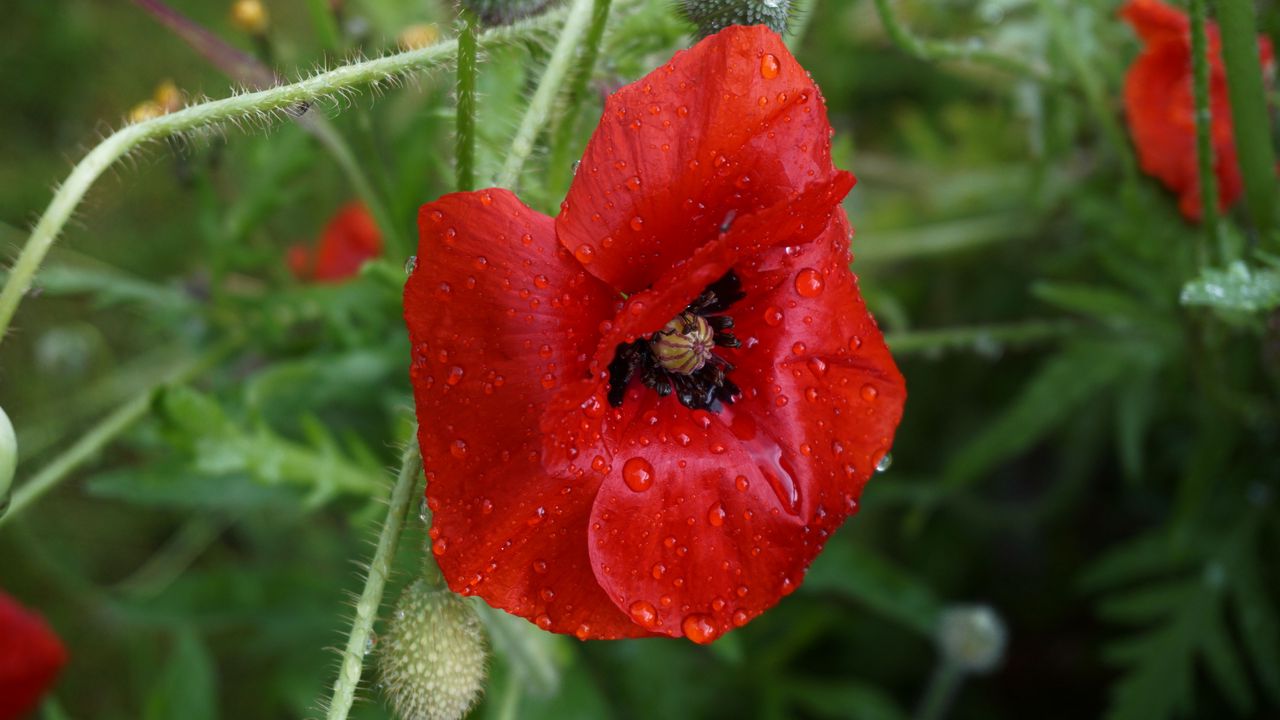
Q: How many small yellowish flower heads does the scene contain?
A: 4